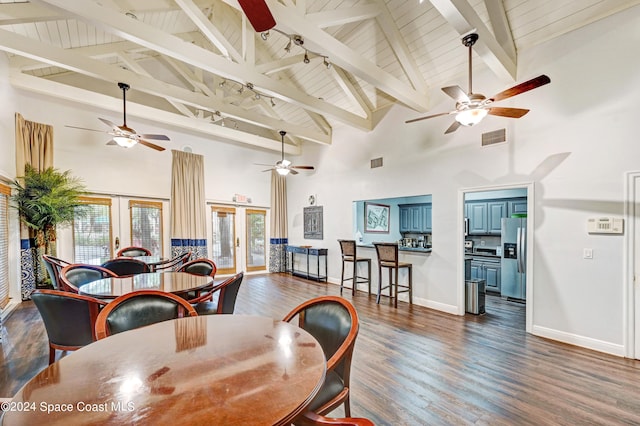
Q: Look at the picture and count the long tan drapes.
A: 3